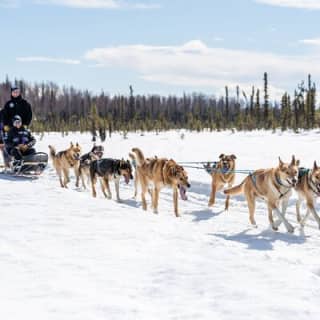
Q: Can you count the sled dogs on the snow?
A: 7